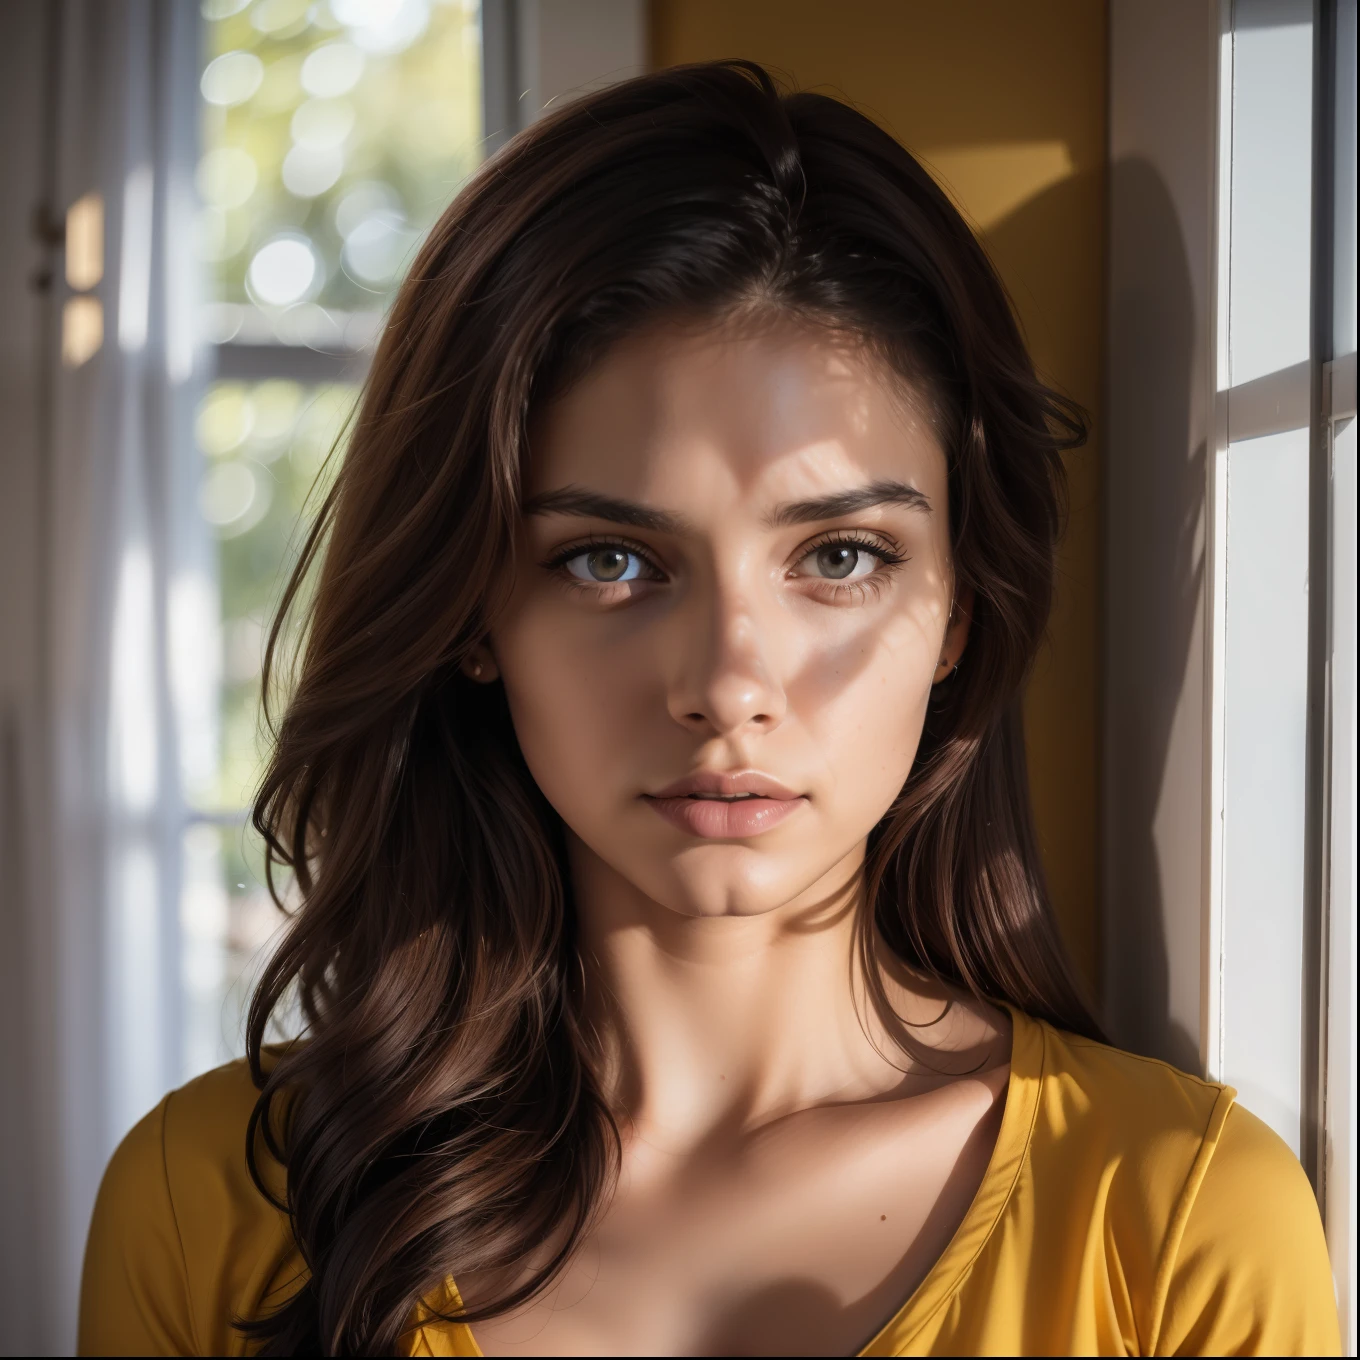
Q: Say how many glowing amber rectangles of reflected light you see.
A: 2